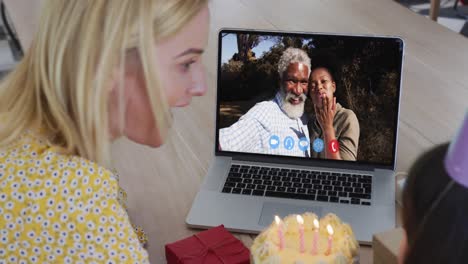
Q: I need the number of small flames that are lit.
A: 4